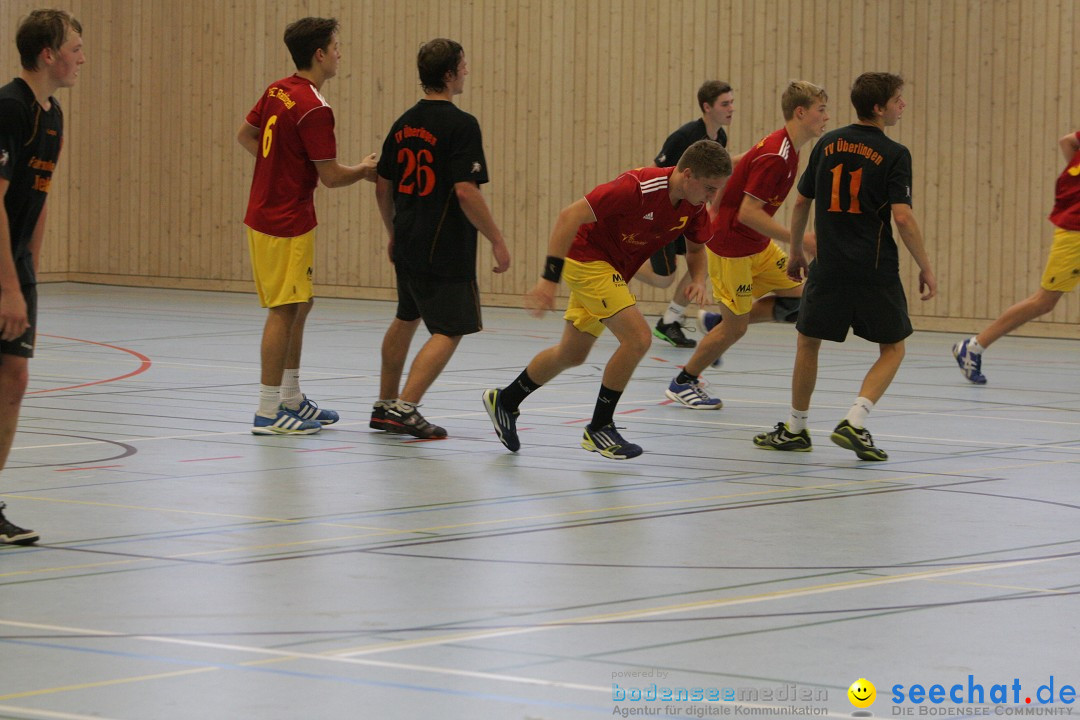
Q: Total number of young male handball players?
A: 8